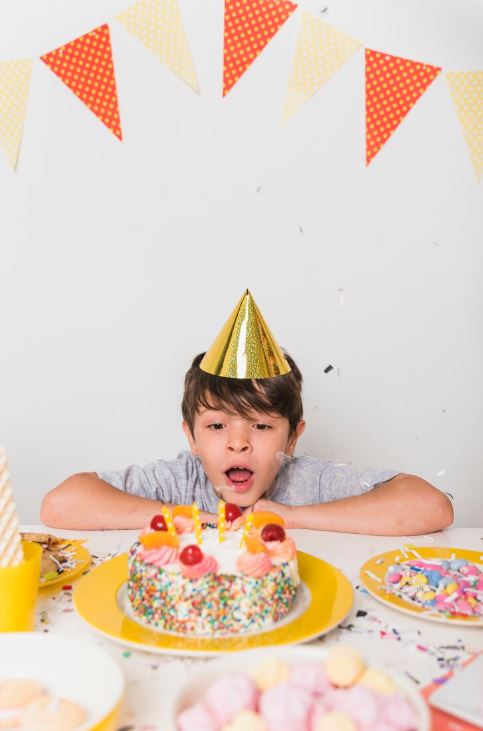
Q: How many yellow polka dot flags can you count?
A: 4